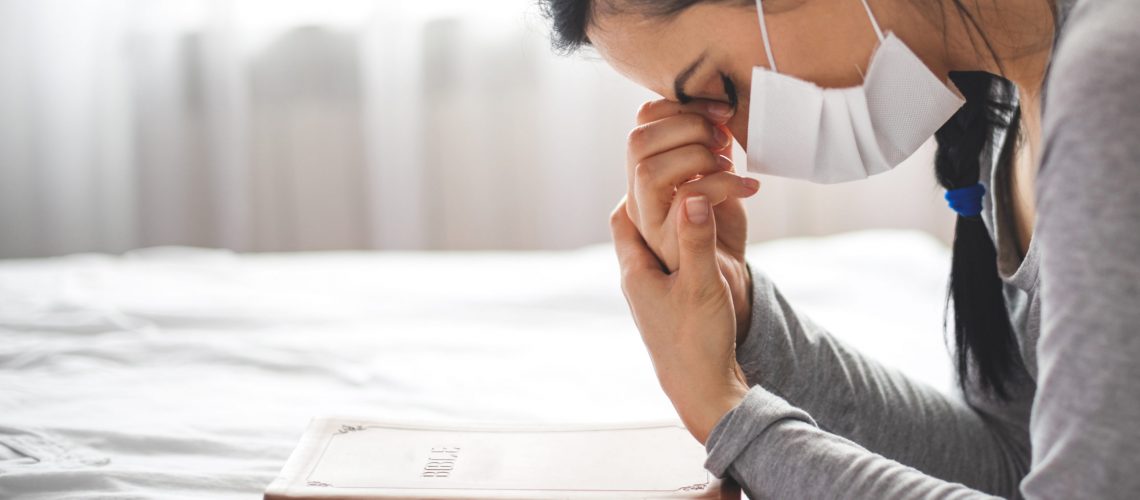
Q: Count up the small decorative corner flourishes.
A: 3